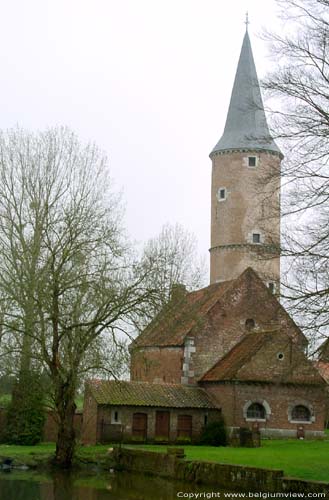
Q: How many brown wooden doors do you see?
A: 3